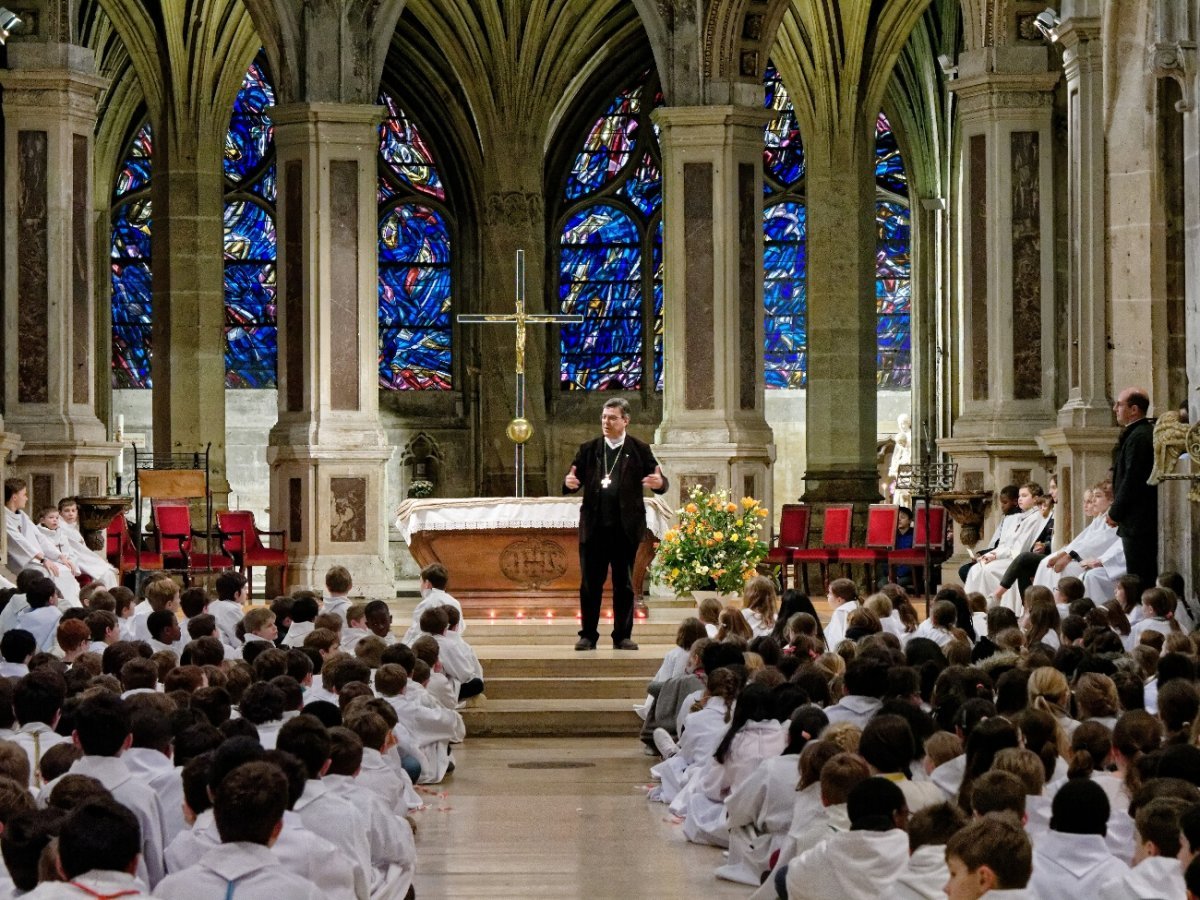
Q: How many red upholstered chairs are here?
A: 7